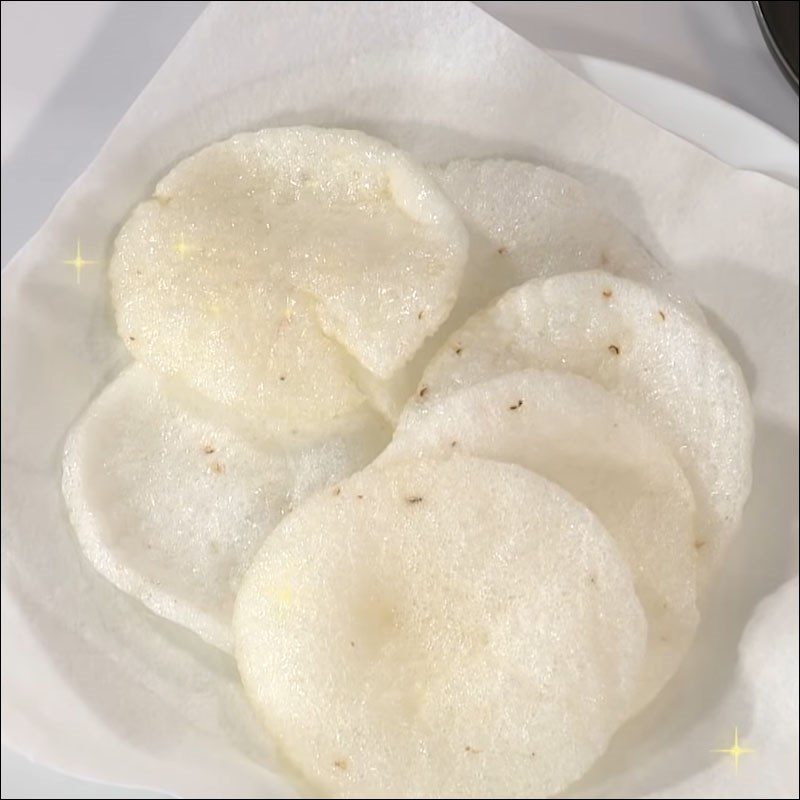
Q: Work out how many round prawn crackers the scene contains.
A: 6